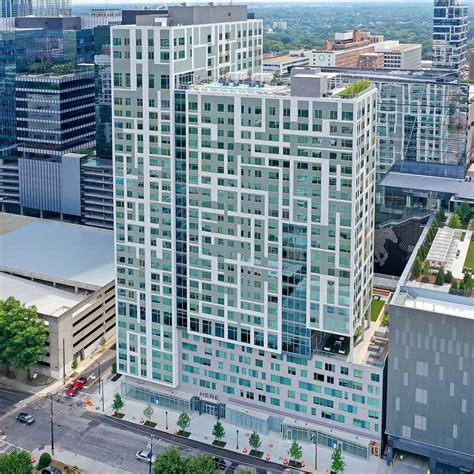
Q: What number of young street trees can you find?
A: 7